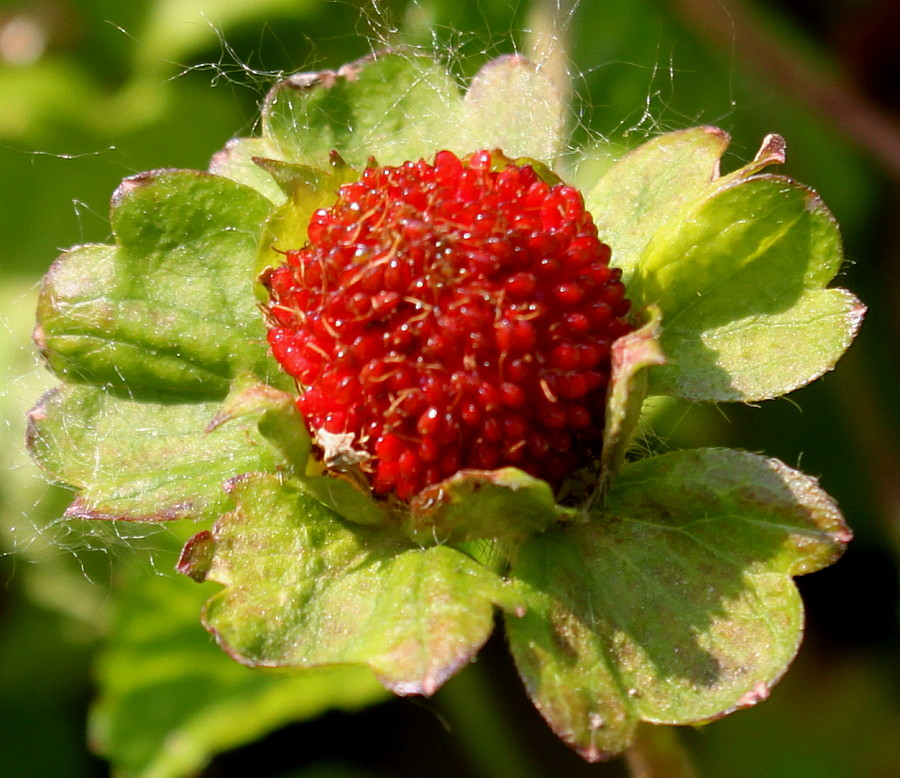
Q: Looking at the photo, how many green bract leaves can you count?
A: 5